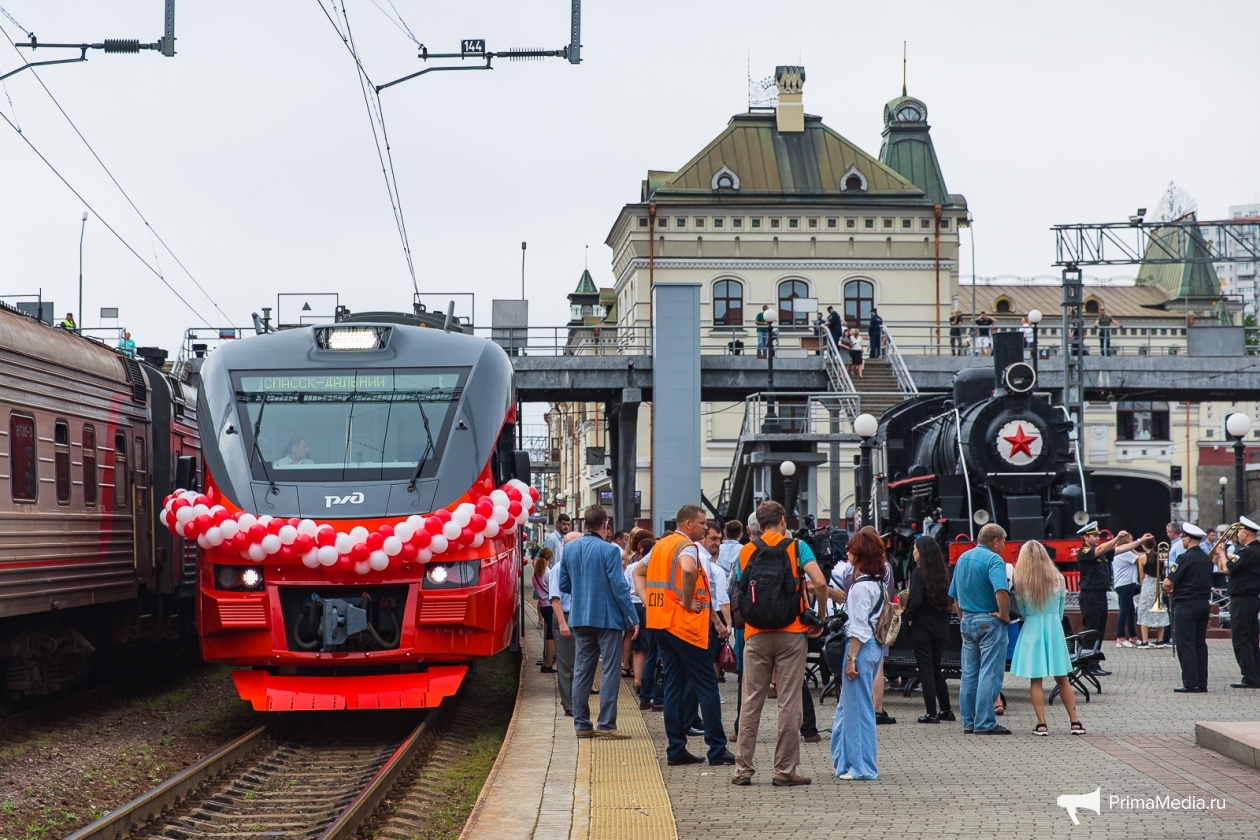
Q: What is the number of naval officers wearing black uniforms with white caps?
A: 3